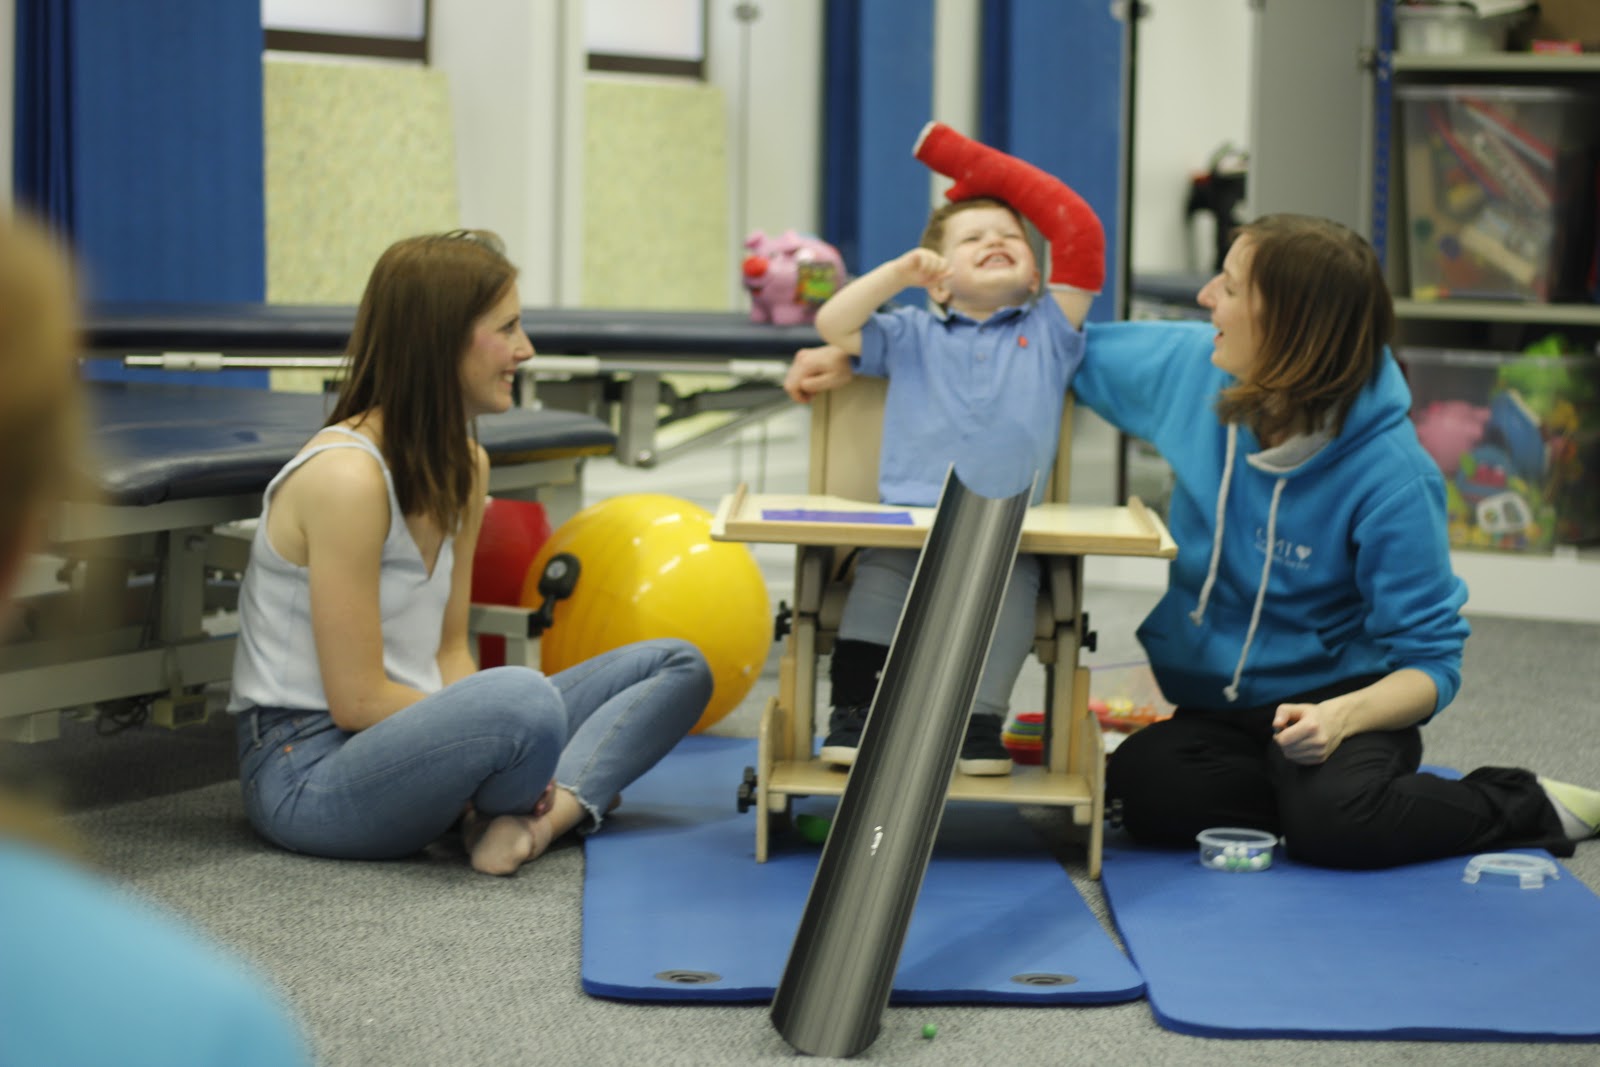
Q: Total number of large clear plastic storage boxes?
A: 2